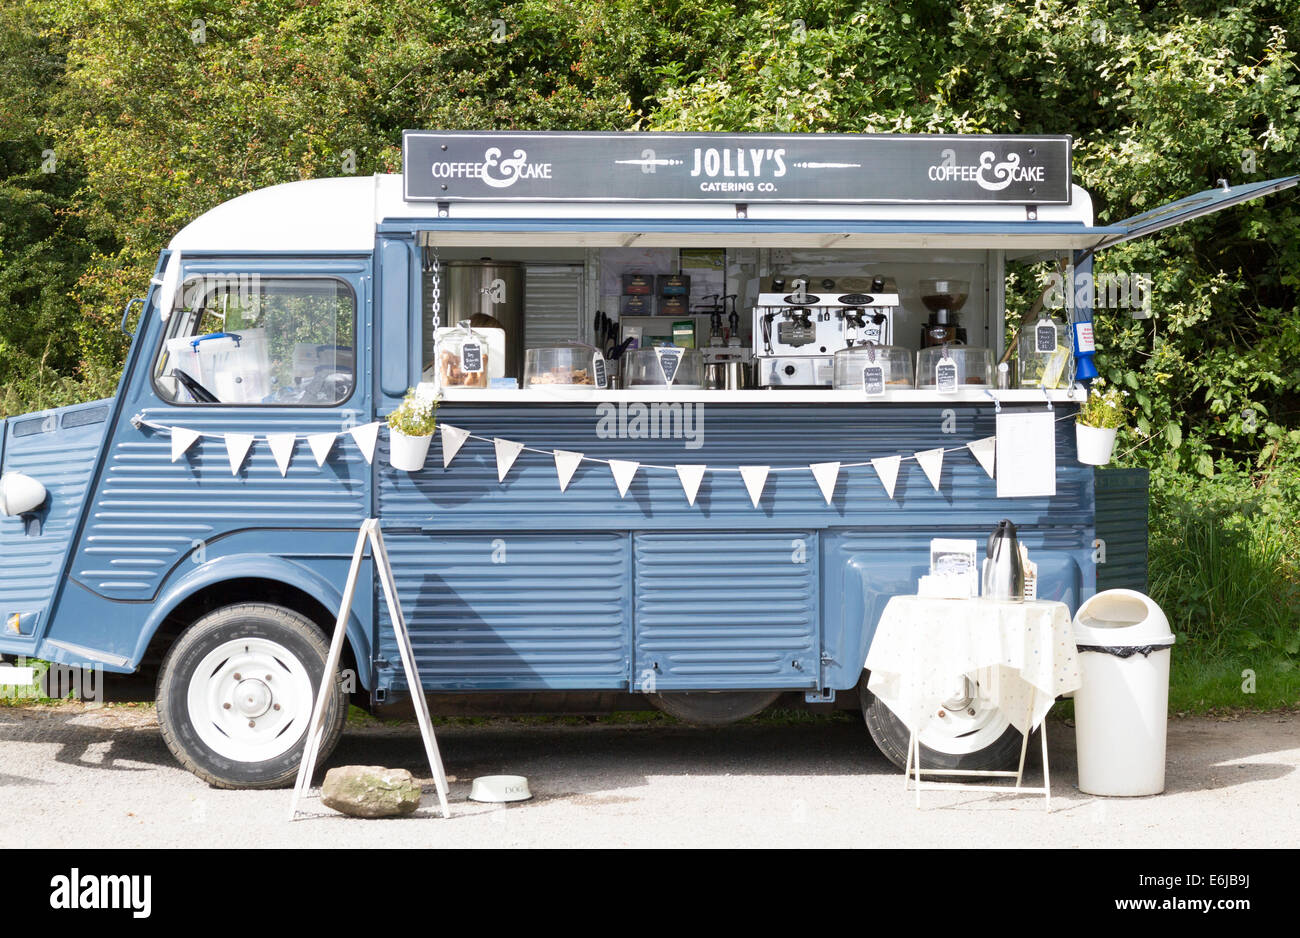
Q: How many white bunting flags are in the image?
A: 15